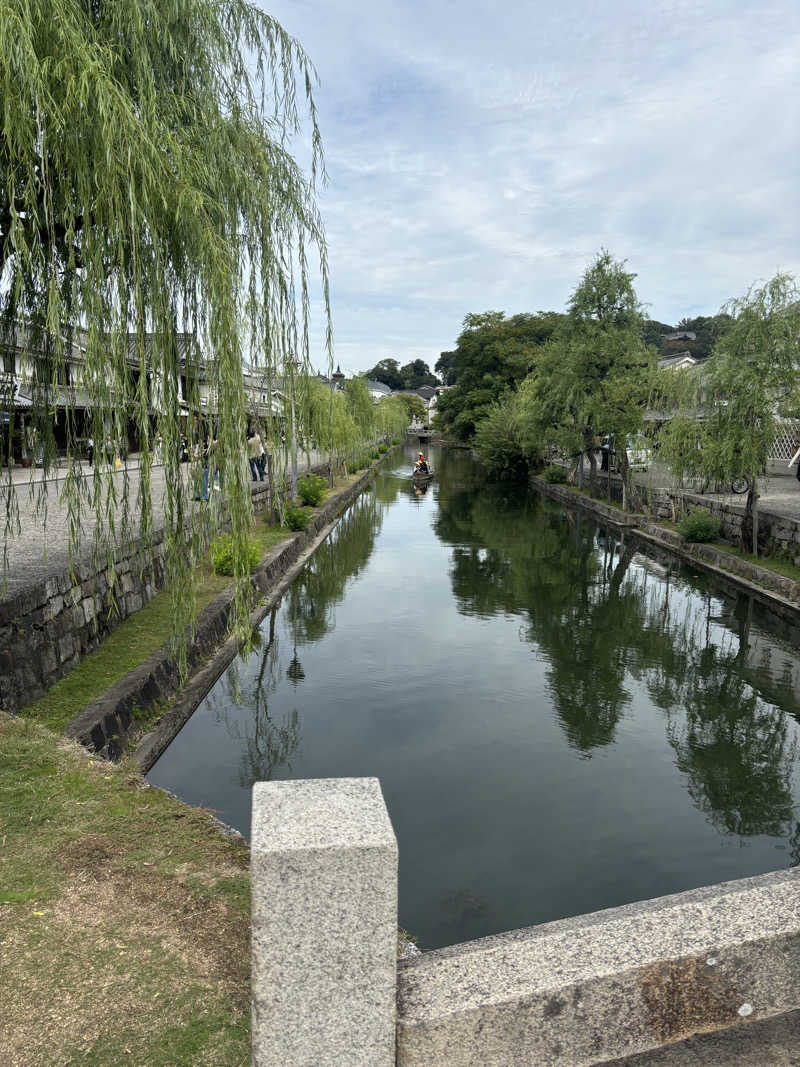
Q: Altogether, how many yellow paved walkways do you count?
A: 0